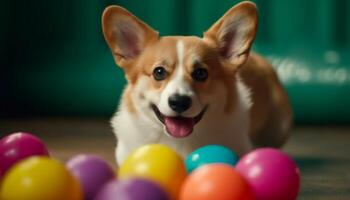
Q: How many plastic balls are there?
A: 8